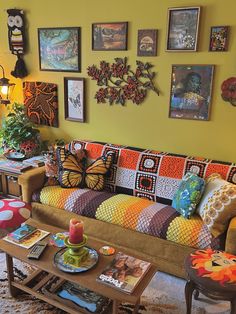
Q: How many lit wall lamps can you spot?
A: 1